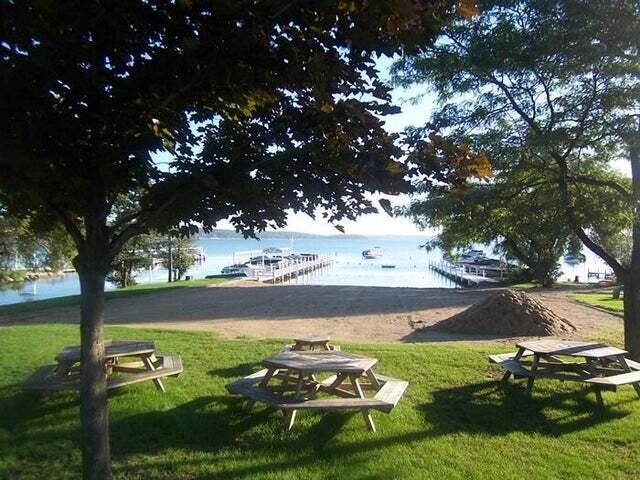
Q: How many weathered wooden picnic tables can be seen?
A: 4